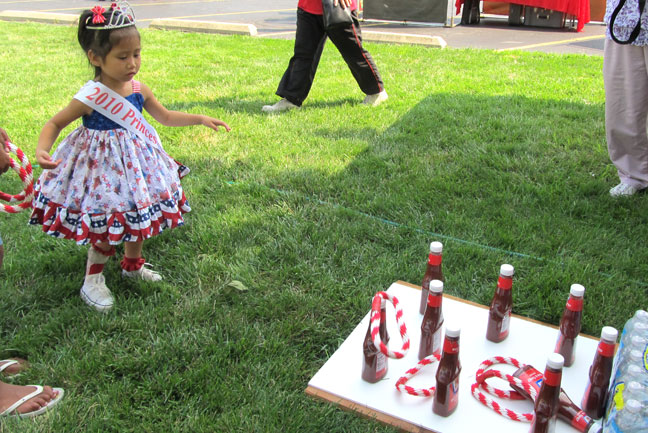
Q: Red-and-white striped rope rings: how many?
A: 6